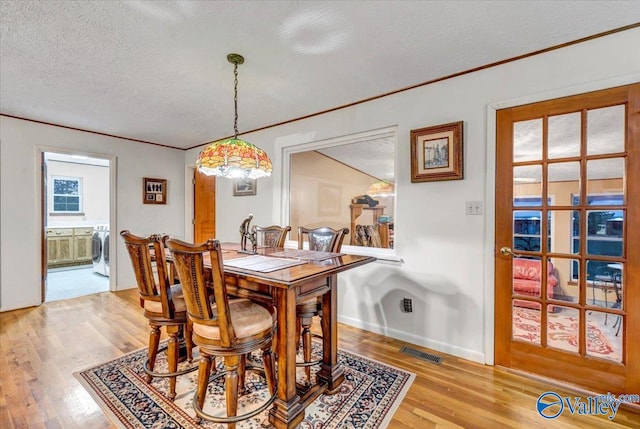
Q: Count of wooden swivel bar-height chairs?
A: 4